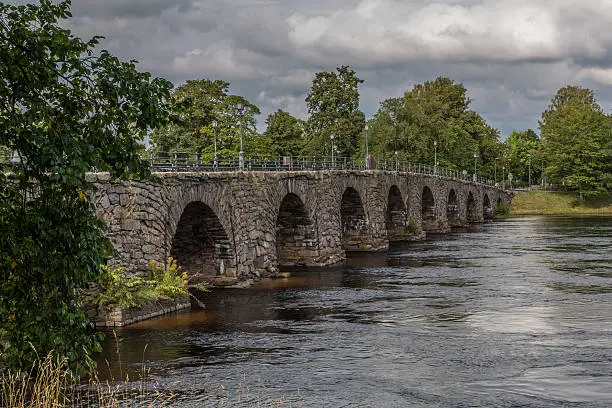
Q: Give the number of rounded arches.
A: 9